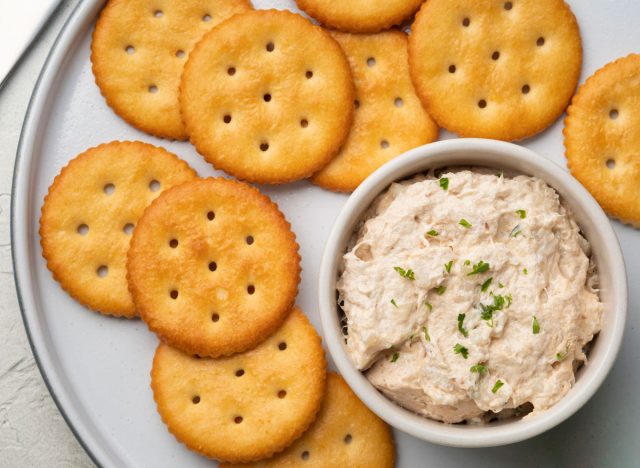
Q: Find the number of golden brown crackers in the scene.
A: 10